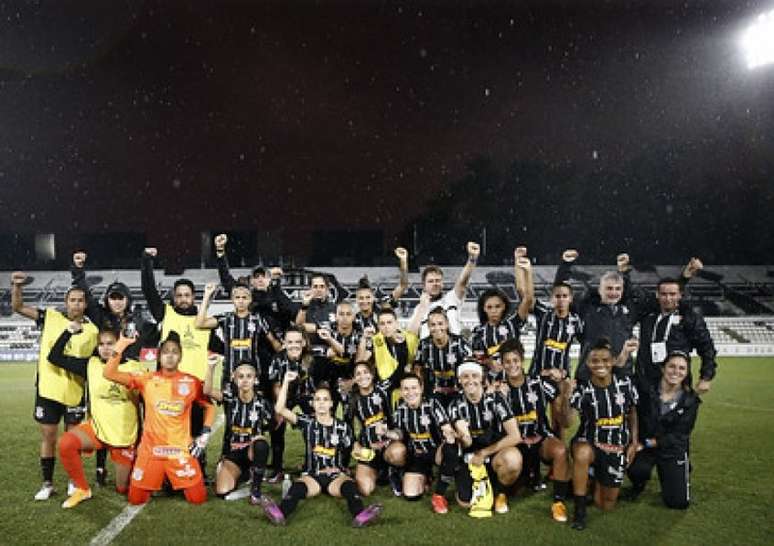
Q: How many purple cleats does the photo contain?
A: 2